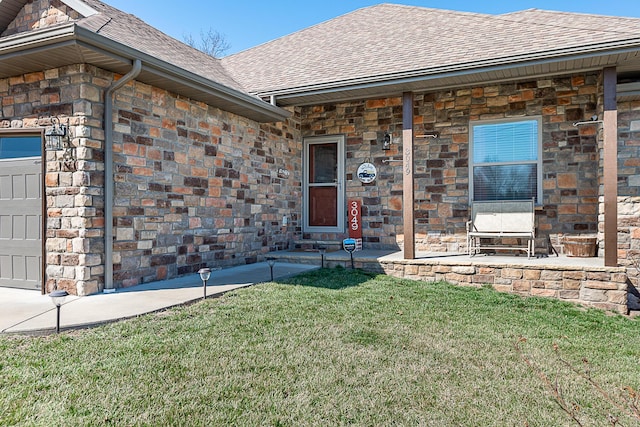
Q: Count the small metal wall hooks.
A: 3